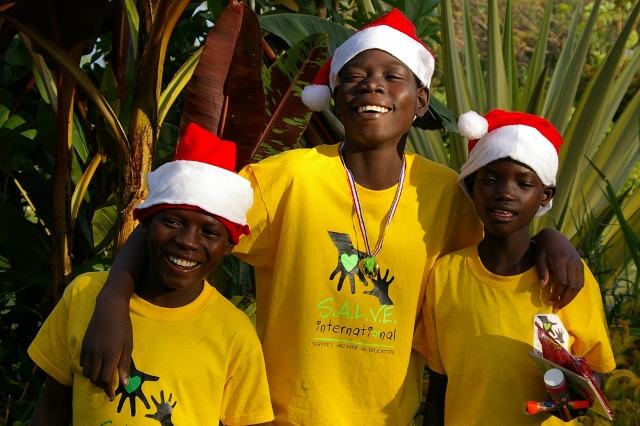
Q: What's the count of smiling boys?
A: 3